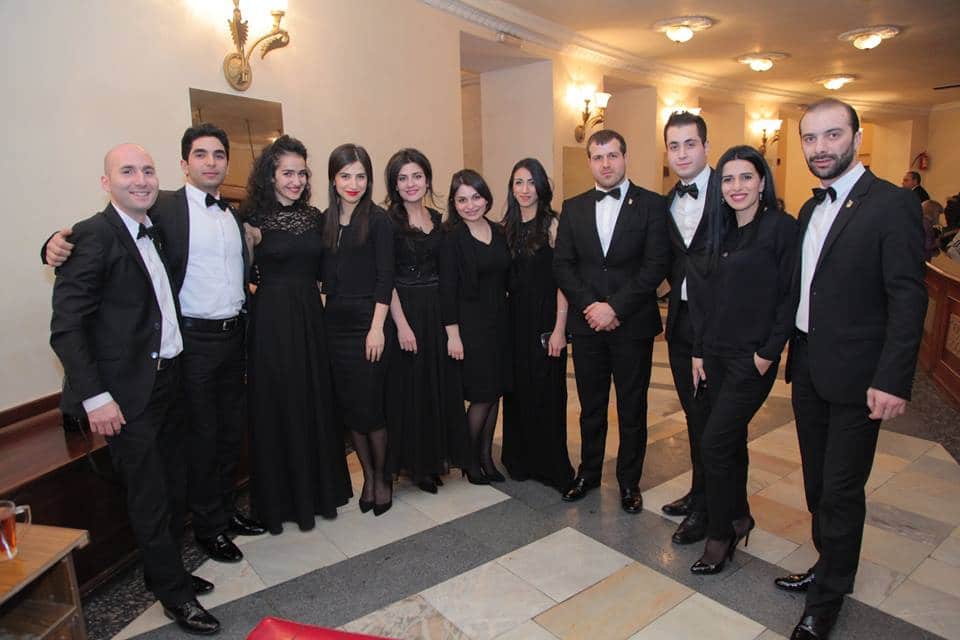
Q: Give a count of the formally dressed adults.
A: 11